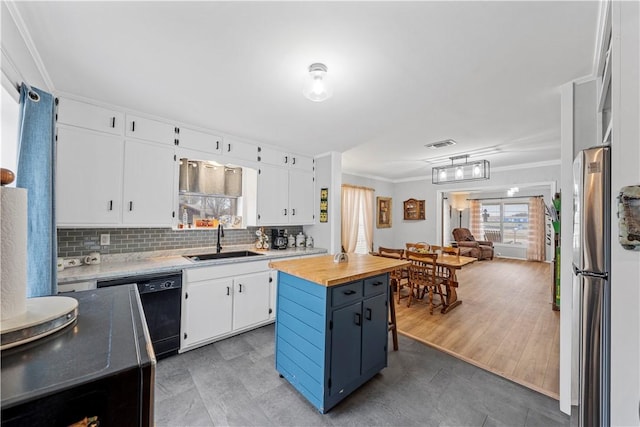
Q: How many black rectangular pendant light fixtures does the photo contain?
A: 1